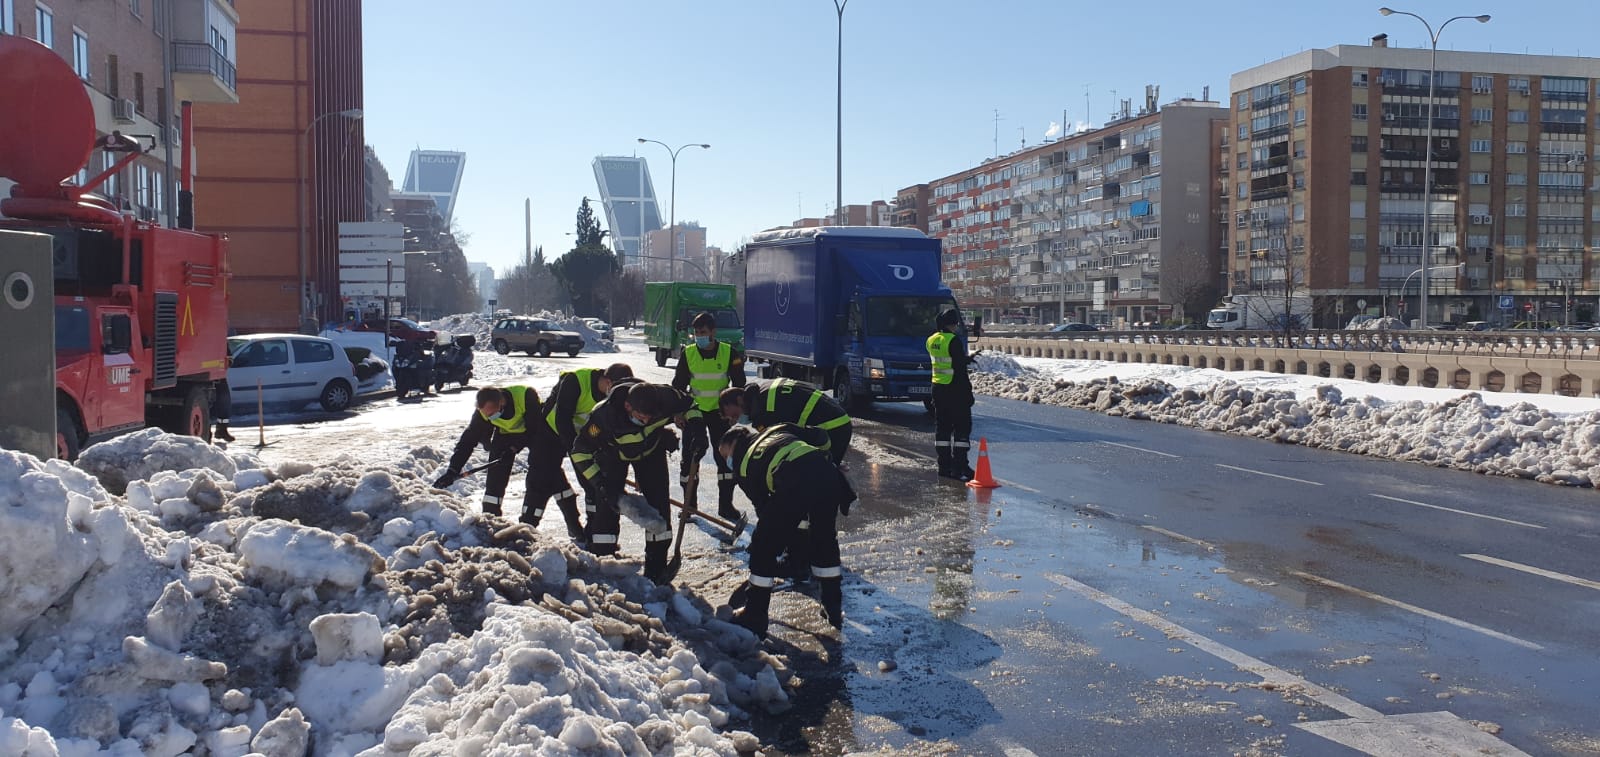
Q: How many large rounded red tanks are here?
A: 1